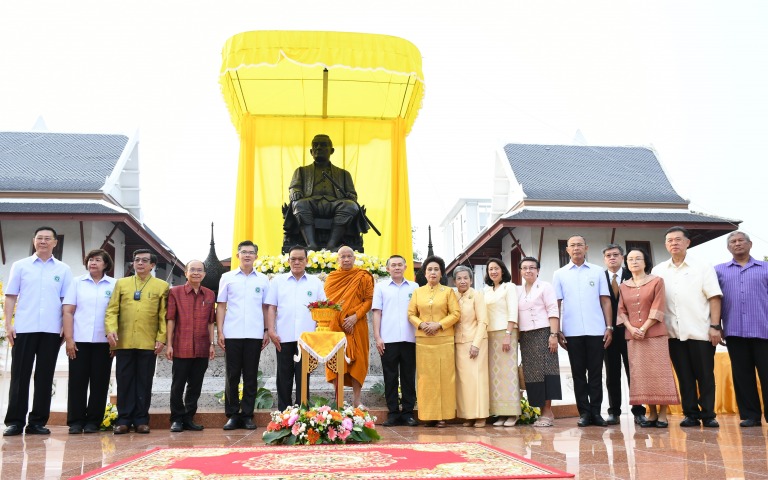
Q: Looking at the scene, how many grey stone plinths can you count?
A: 1